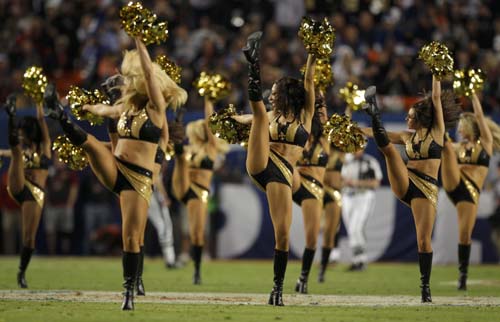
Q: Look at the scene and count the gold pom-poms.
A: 13